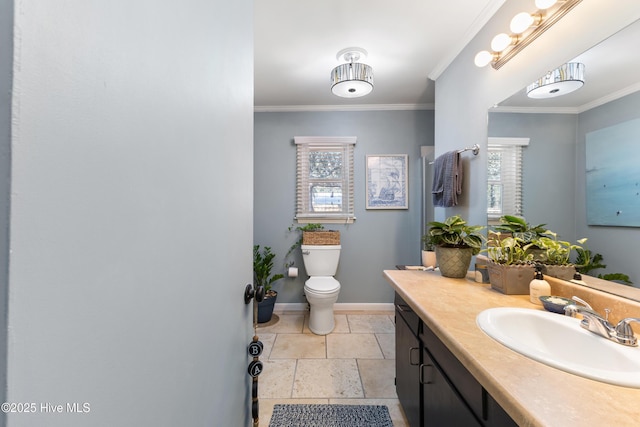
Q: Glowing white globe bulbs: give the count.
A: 4